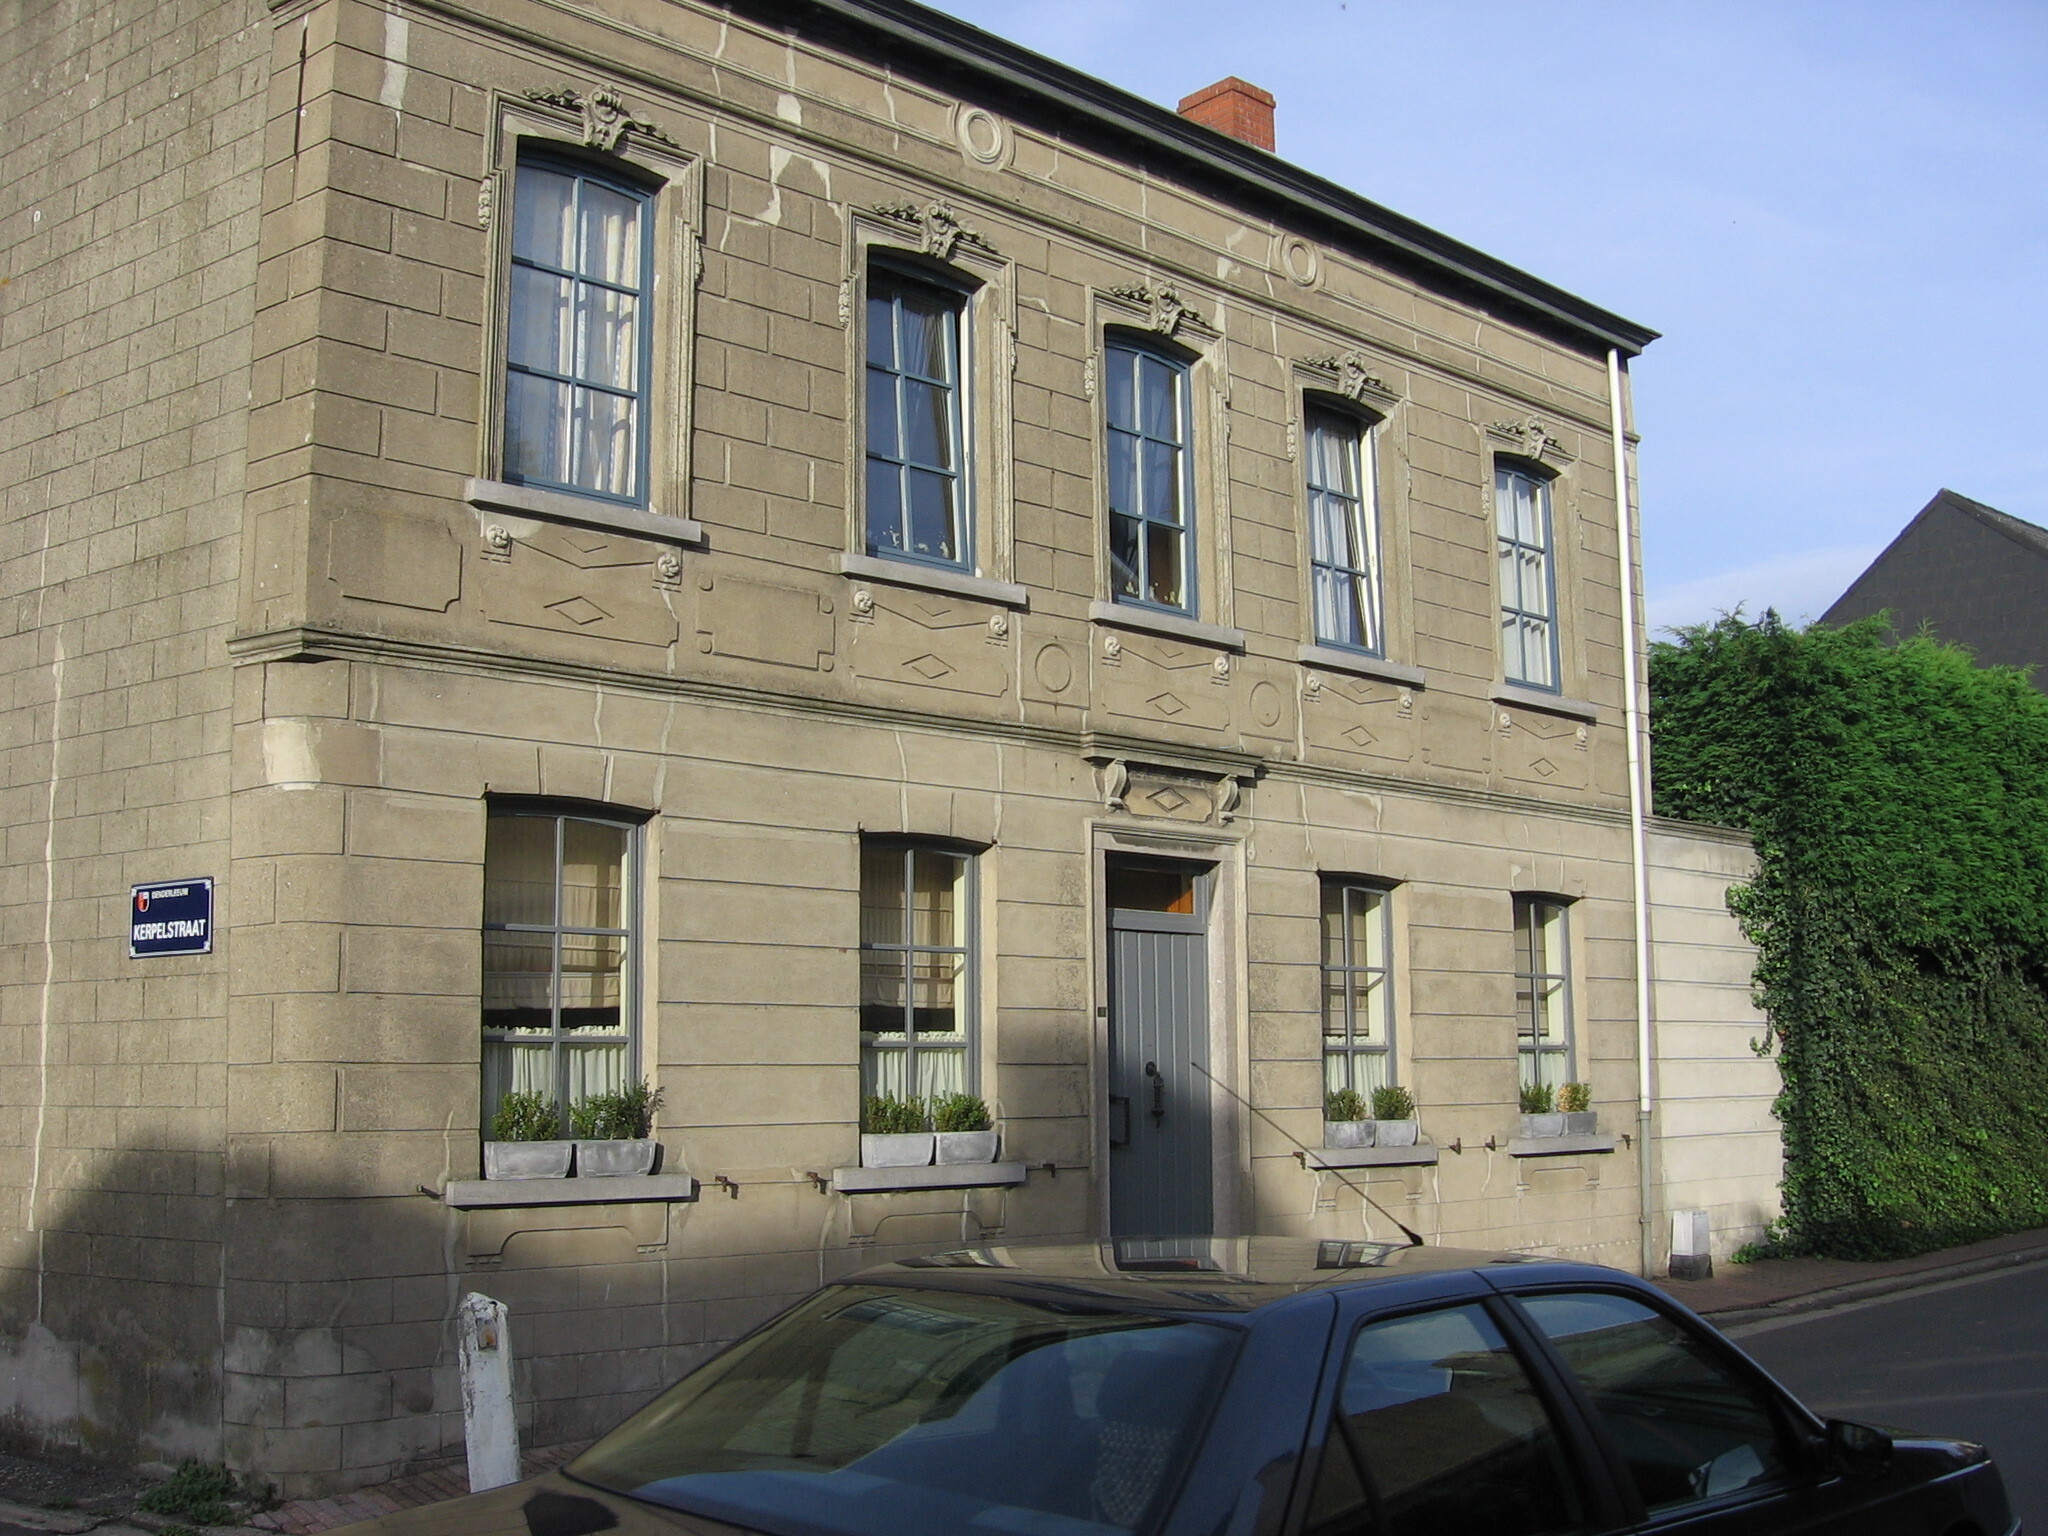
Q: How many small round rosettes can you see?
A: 10